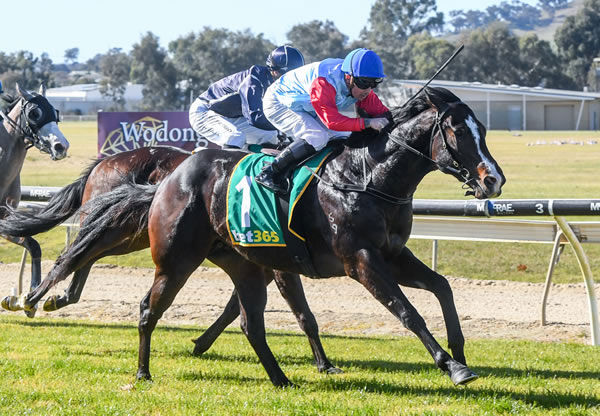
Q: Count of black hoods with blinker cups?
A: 1